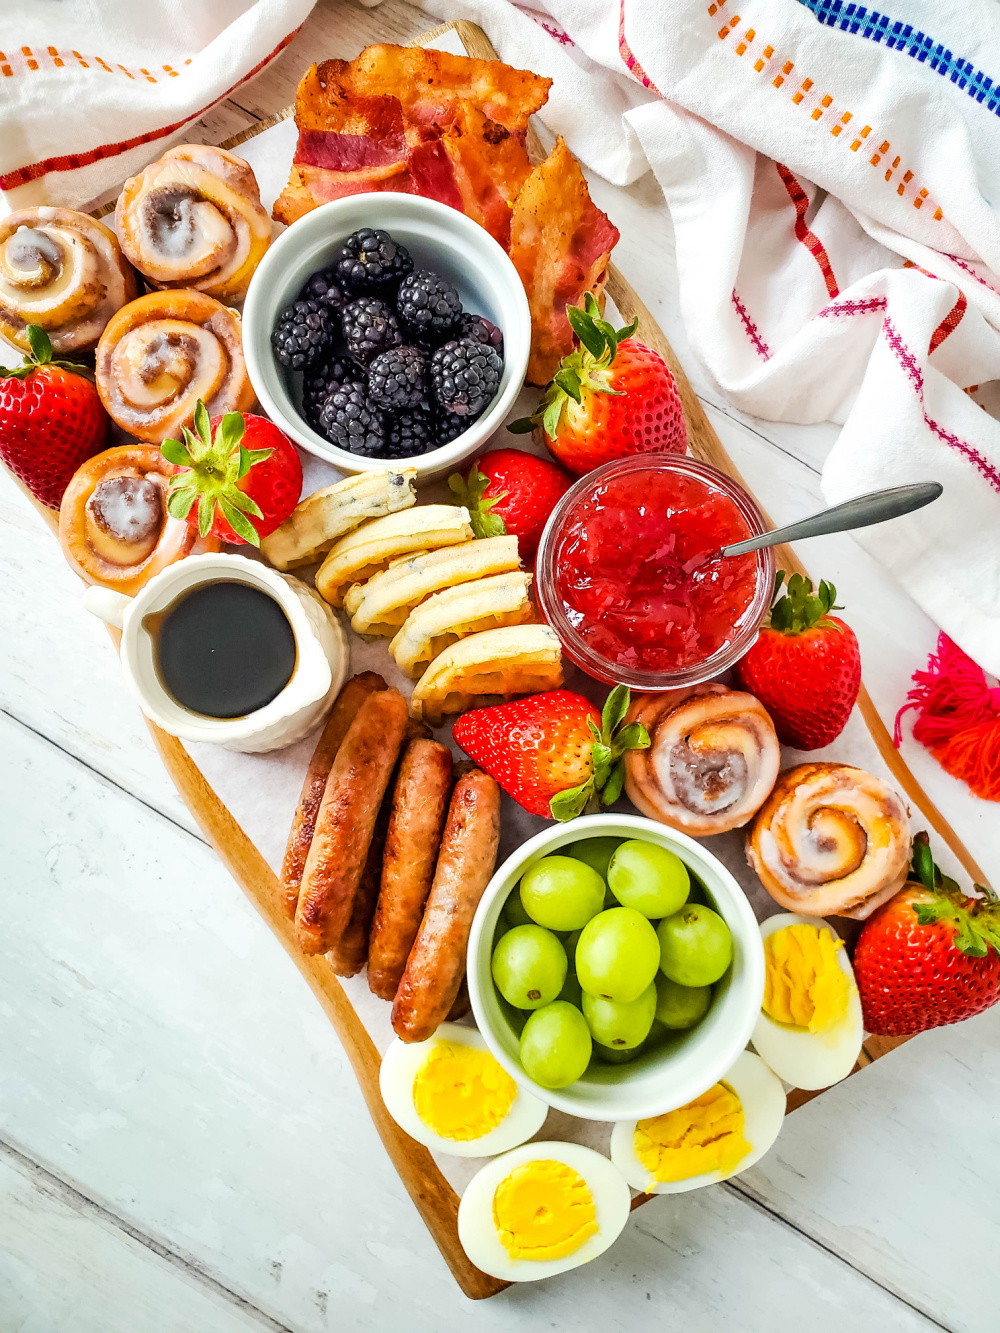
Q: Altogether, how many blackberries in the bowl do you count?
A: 12